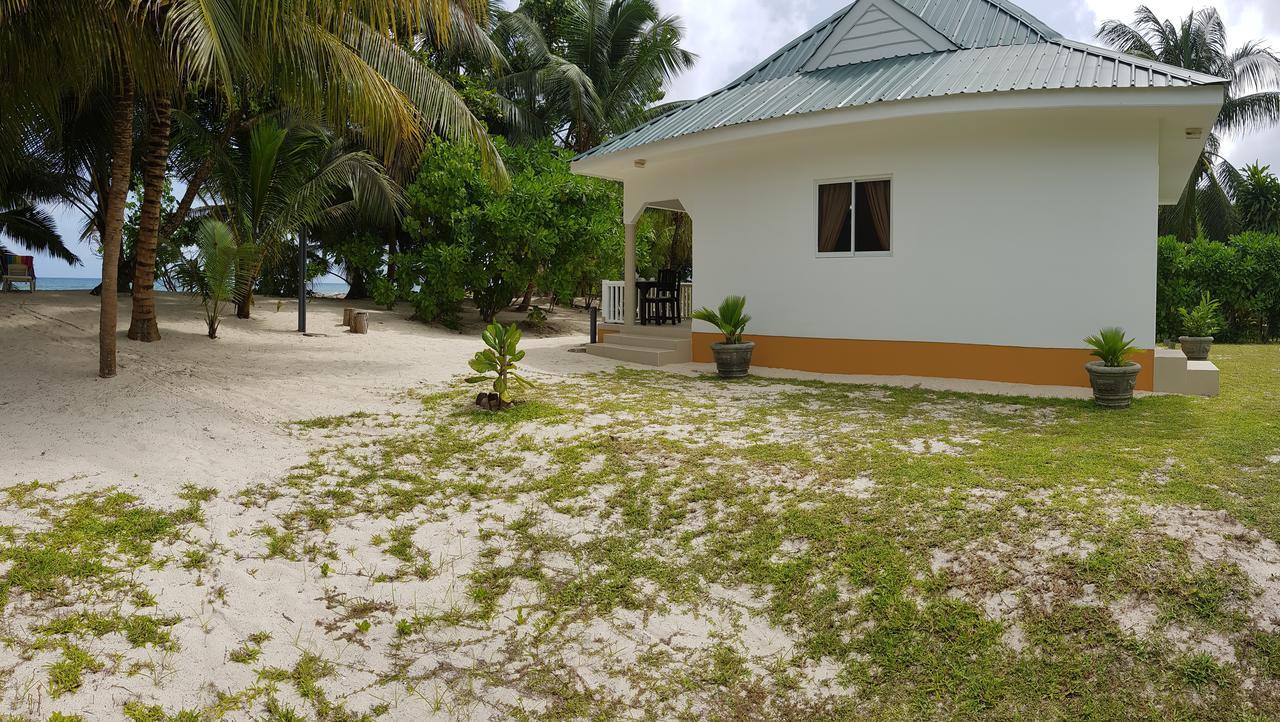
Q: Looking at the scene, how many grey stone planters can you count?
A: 3